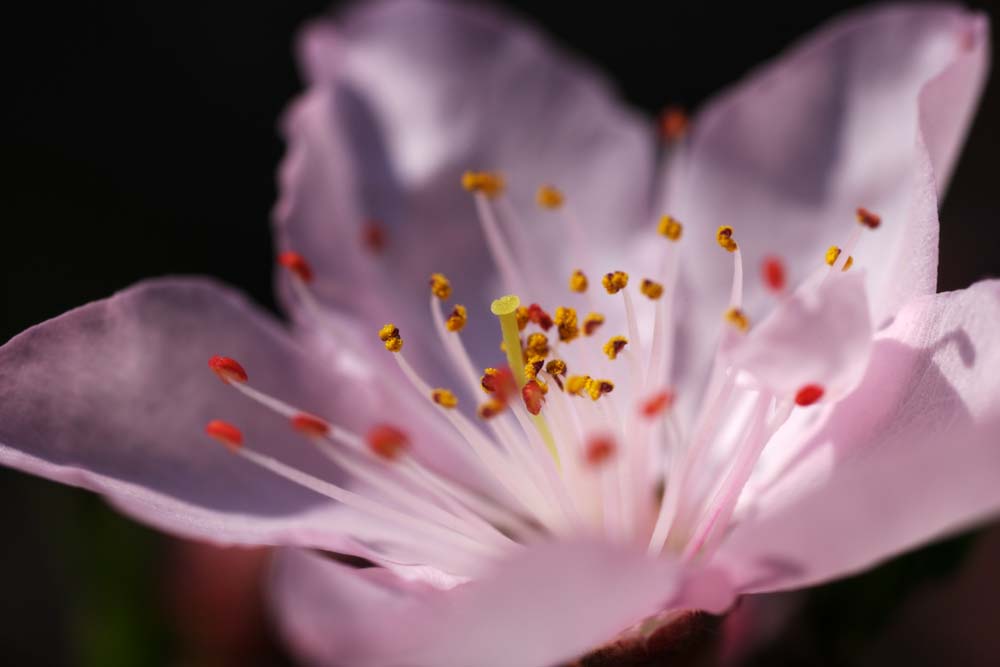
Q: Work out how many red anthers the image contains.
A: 15